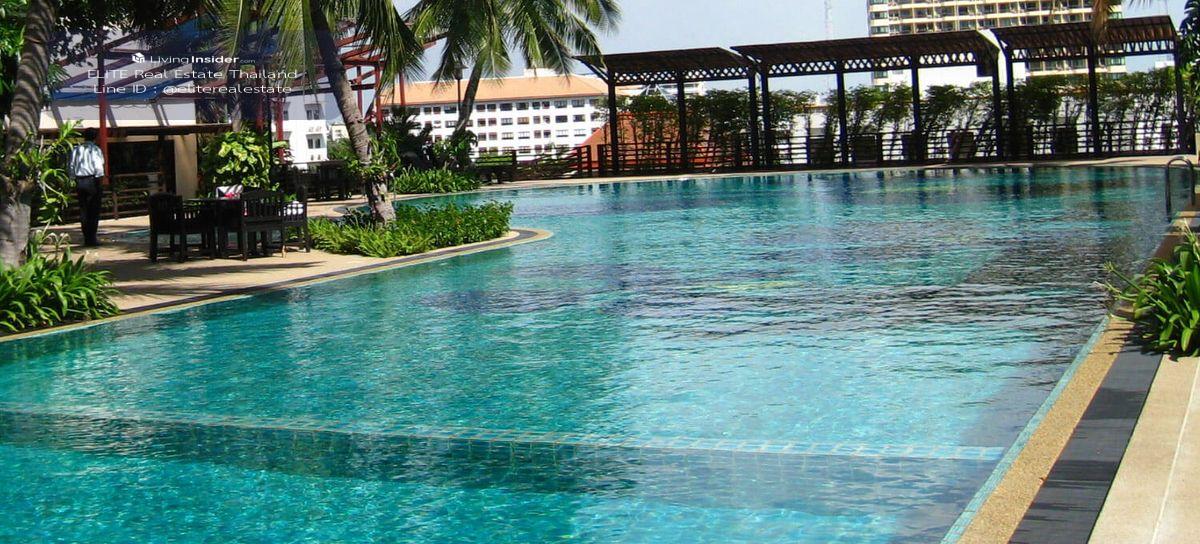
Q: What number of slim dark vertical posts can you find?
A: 10